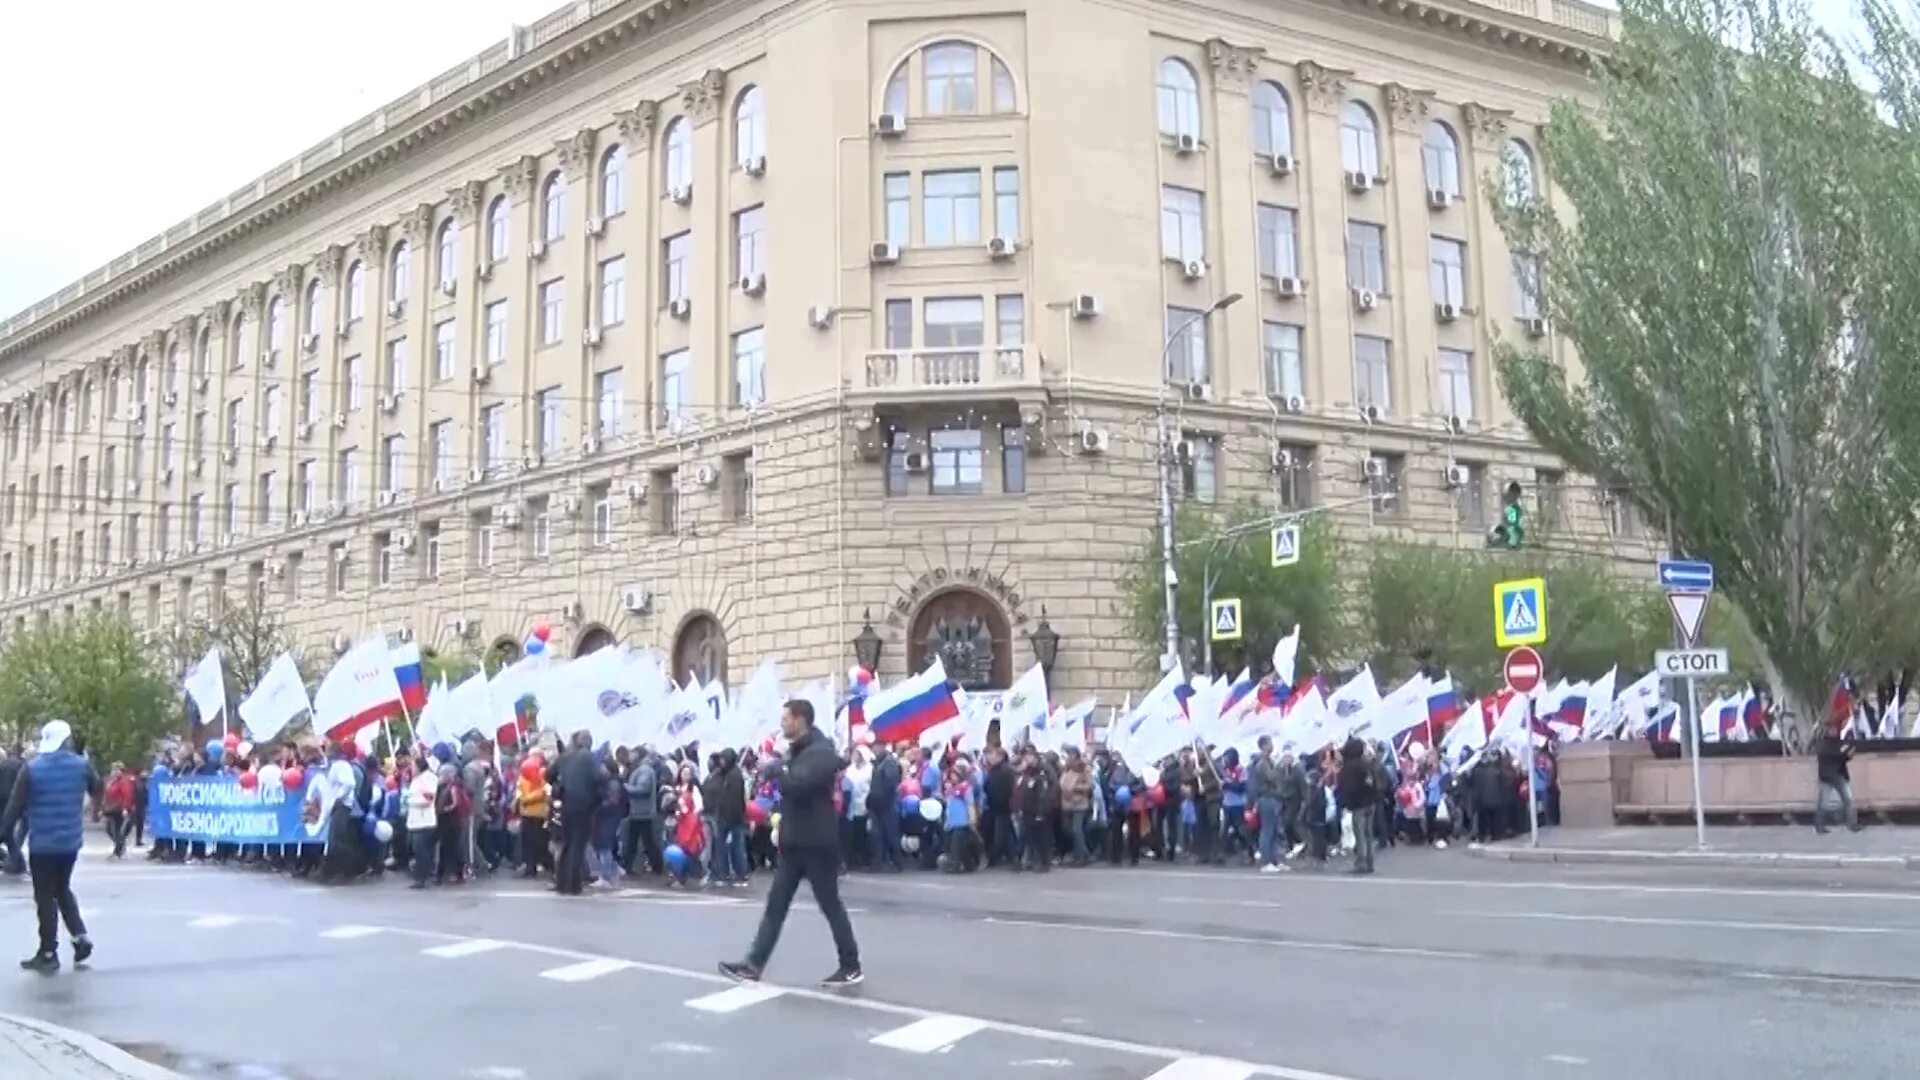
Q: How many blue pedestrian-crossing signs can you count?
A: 3